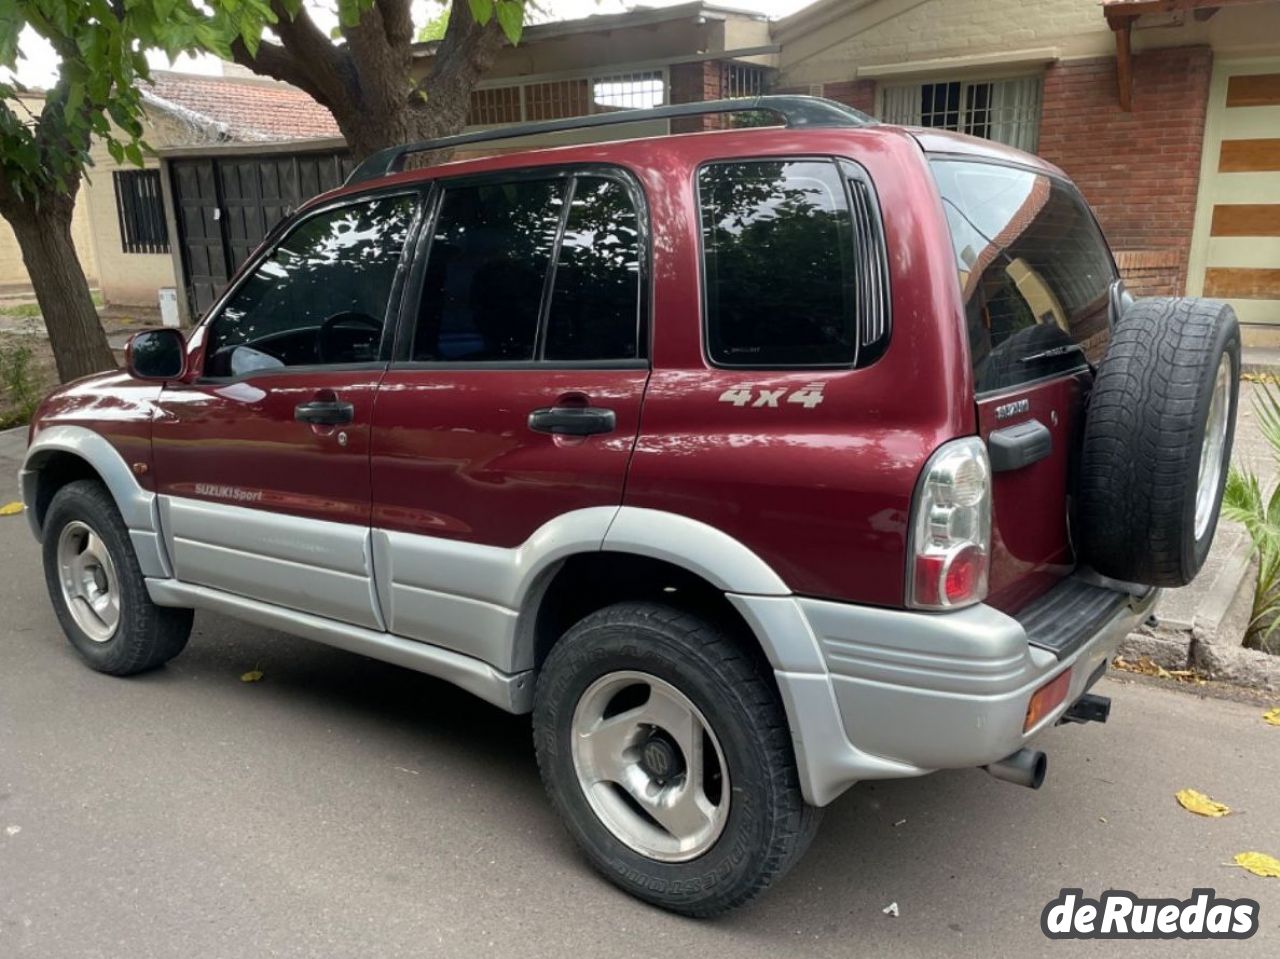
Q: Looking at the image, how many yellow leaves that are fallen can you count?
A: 5